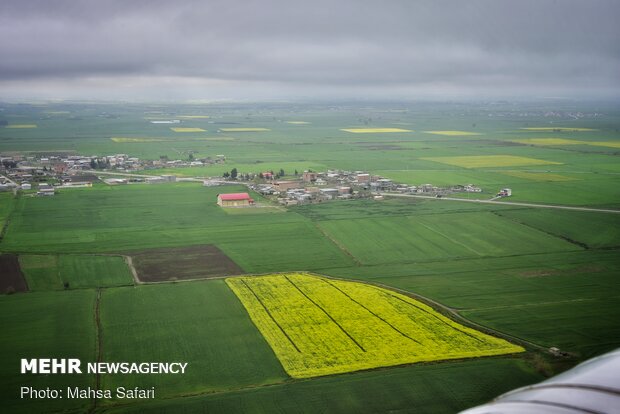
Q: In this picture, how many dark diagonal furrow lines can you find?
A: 4